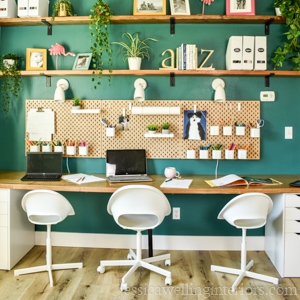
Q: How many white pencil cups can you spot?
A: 15